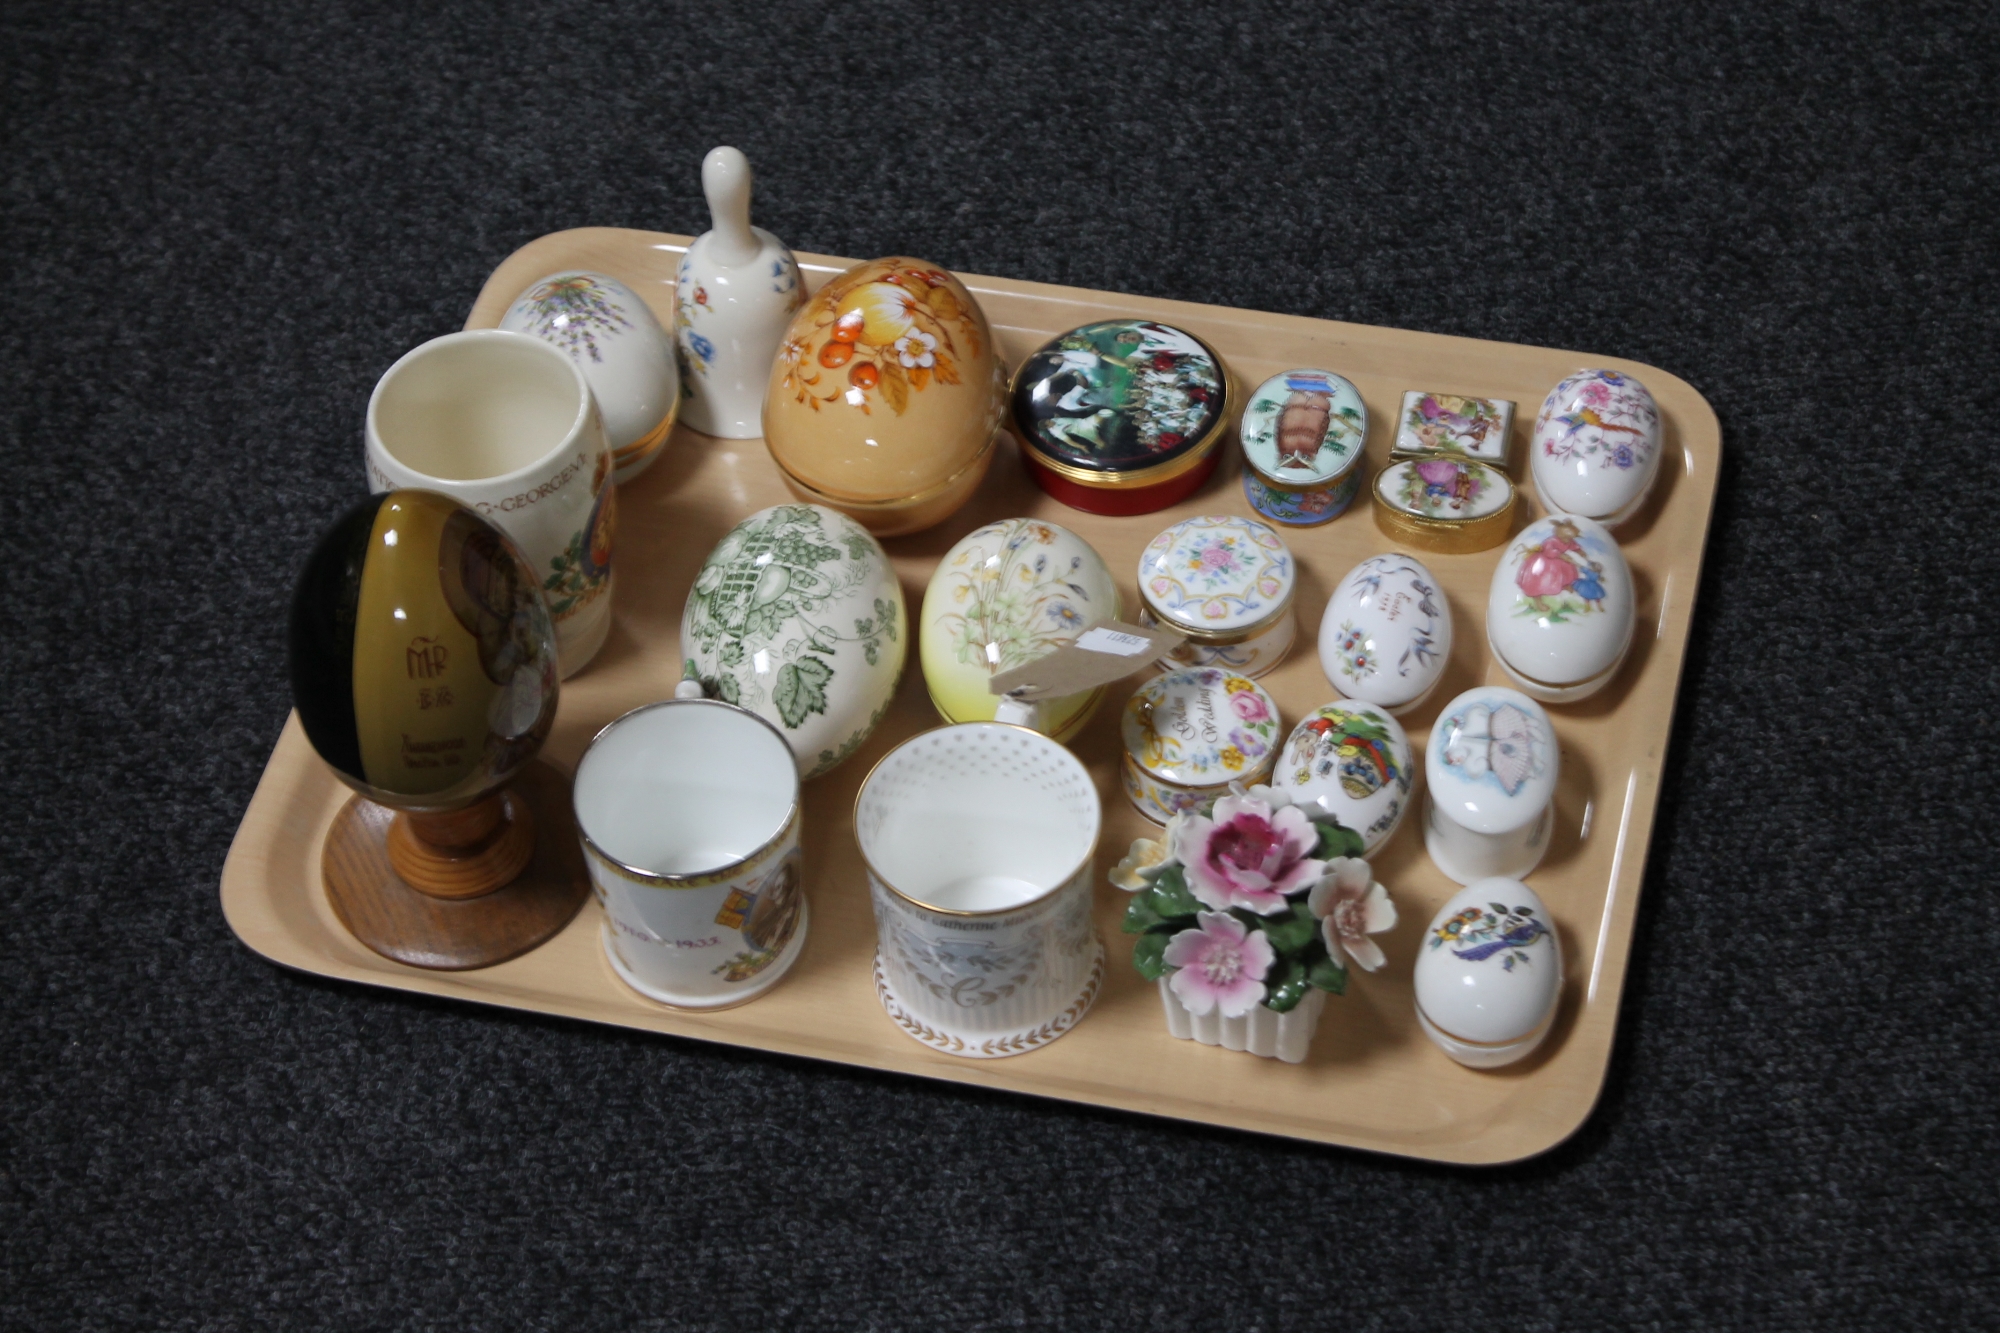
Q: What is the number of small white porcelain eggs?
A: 5